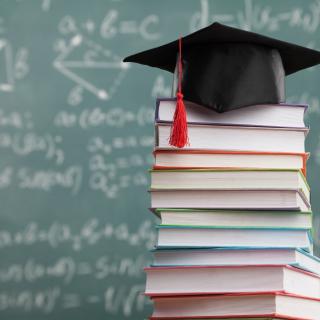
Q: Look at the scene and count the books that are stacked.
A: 10